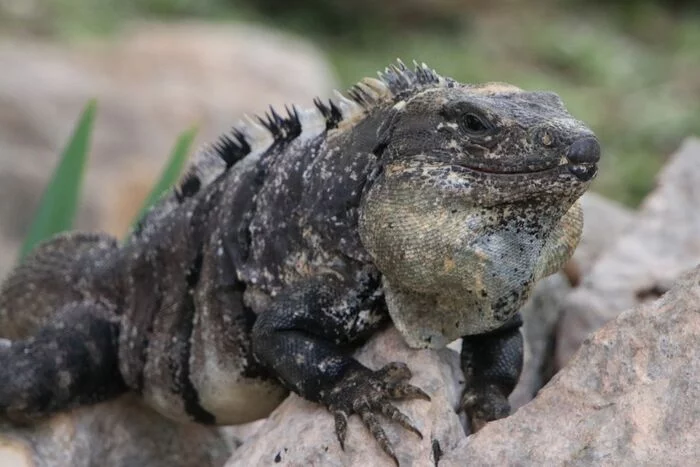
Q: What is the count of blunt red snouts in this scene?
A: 0